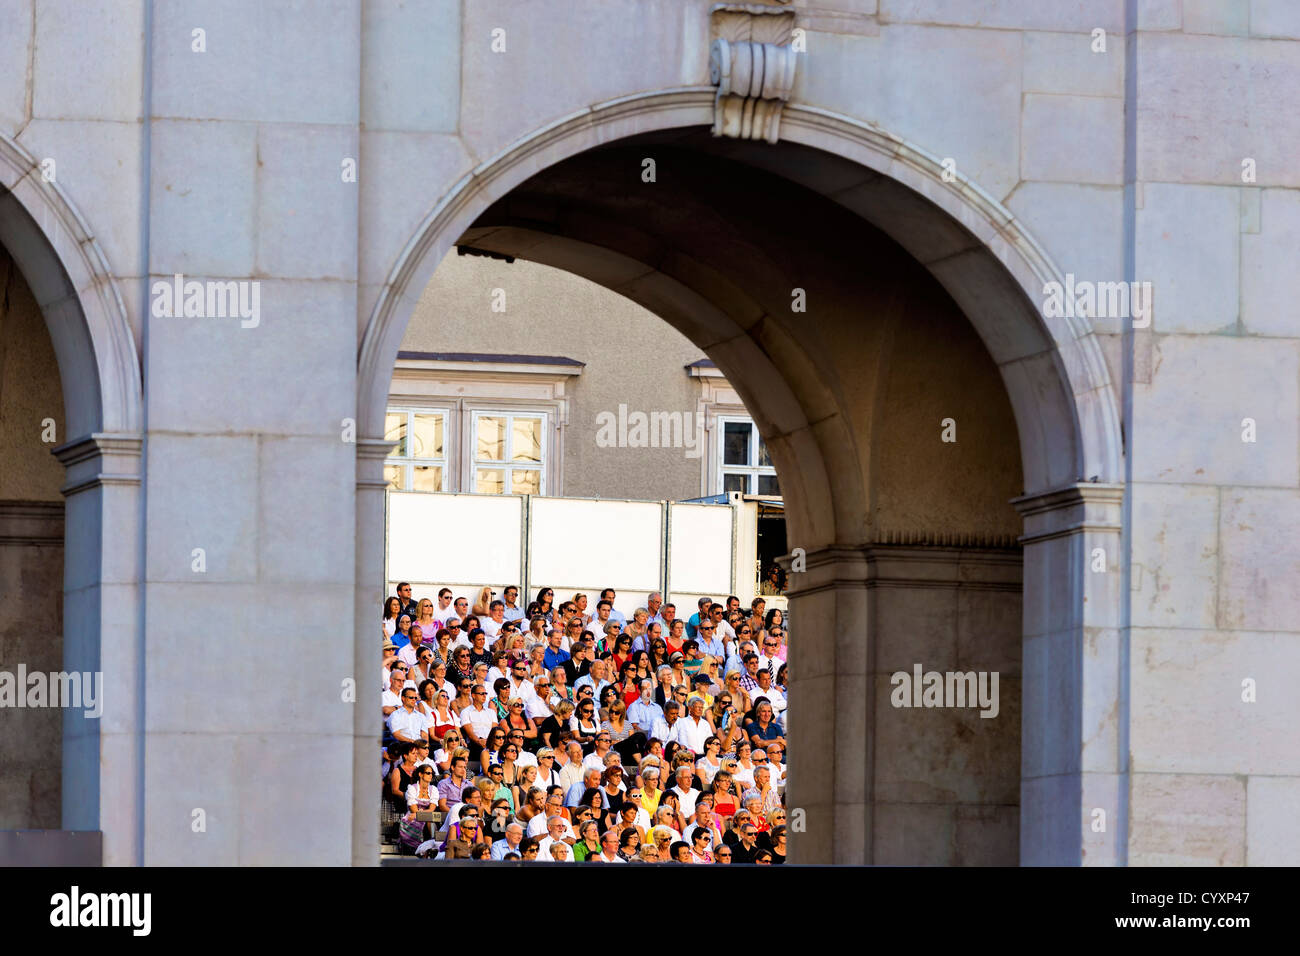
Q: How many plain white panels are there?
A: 3